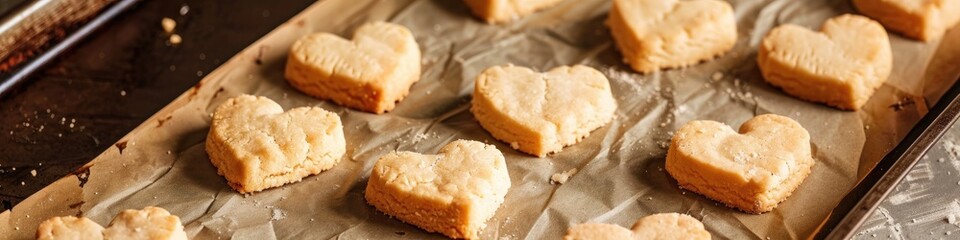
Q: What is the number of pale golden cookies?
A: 11